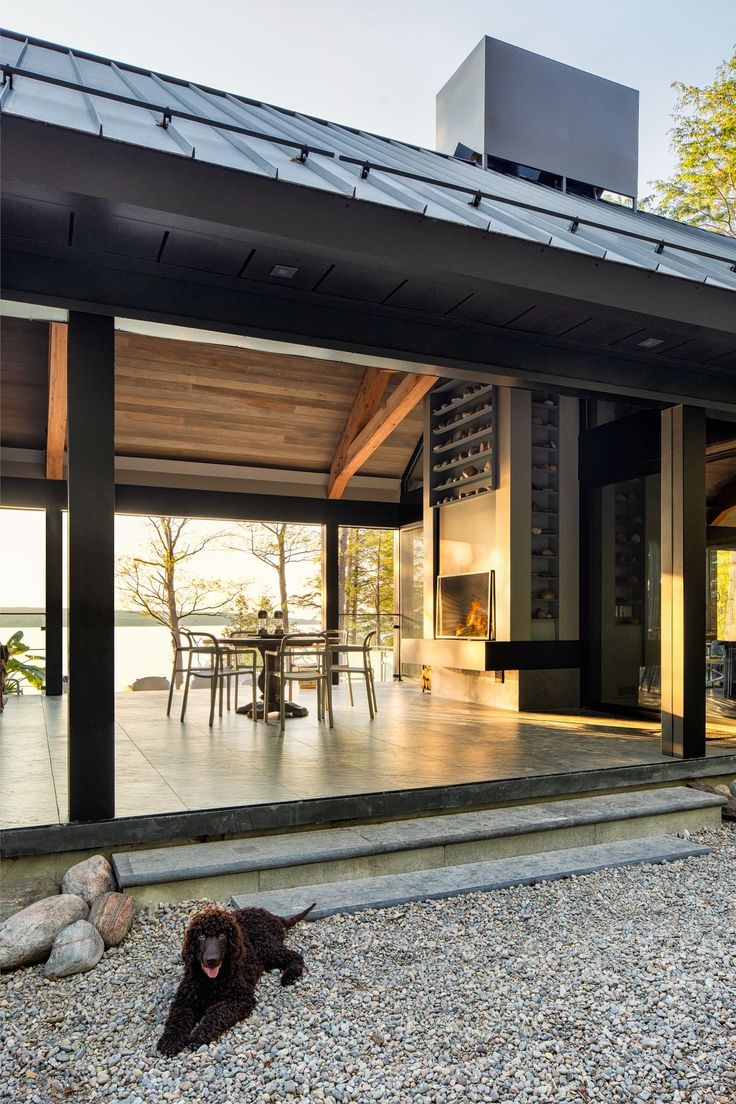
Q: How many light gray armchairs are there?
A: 6